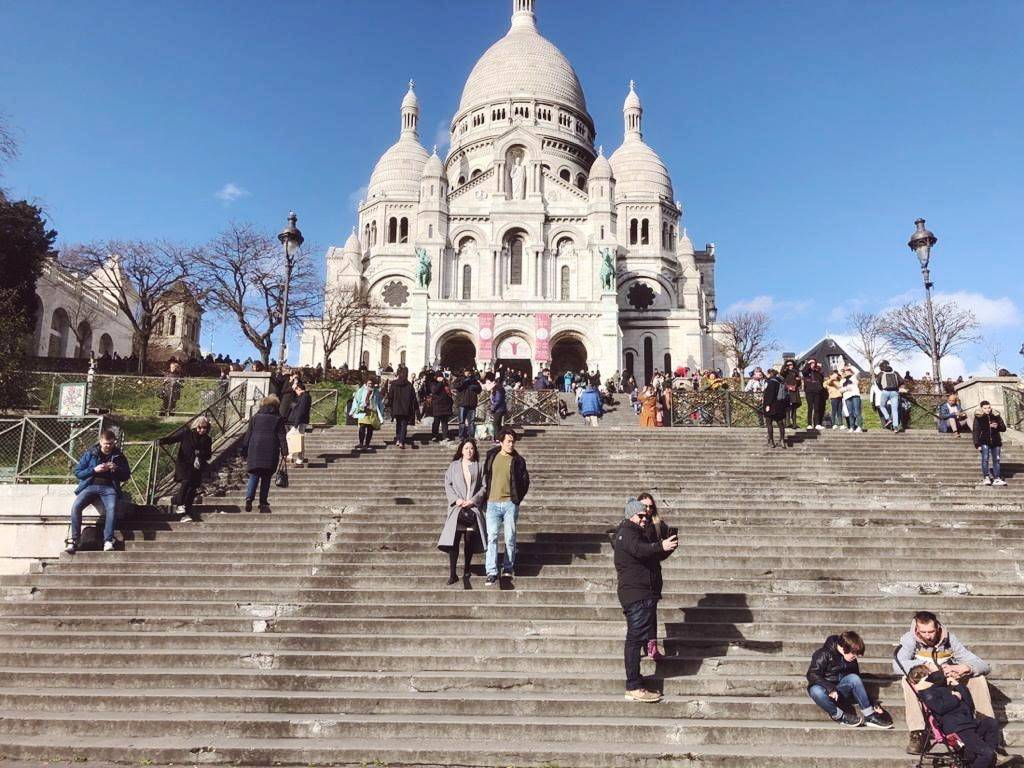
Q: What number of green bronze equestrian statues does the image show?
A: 2